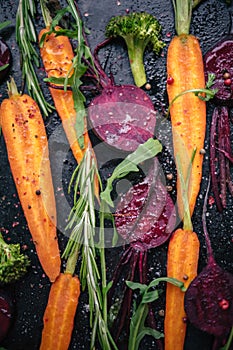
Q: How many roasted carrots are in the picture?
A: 5